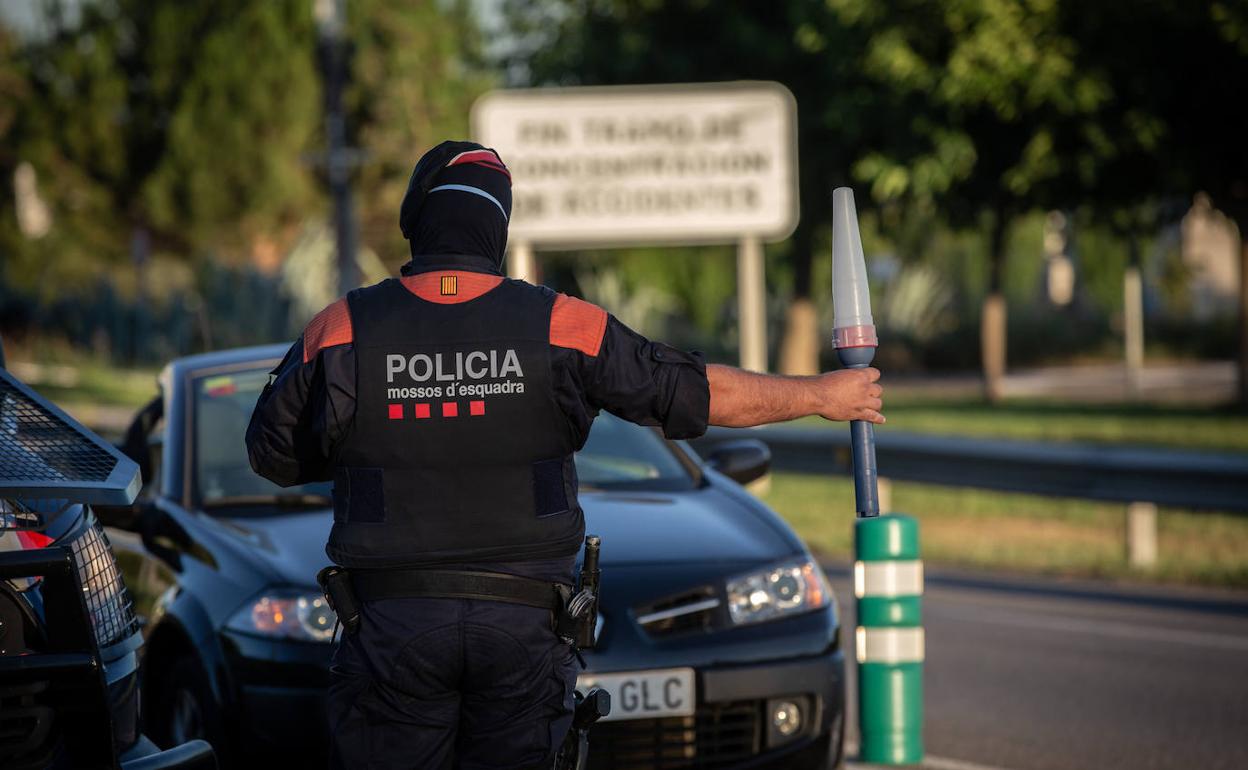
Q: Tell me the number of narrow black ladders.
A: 0